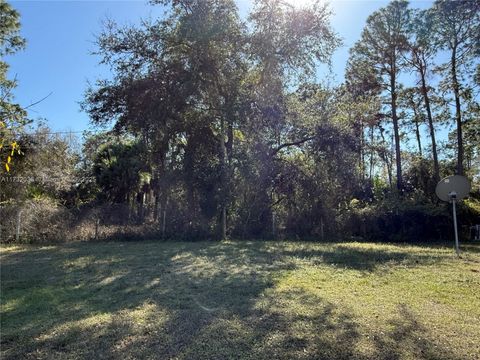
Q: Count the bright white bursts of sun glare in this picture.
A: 1